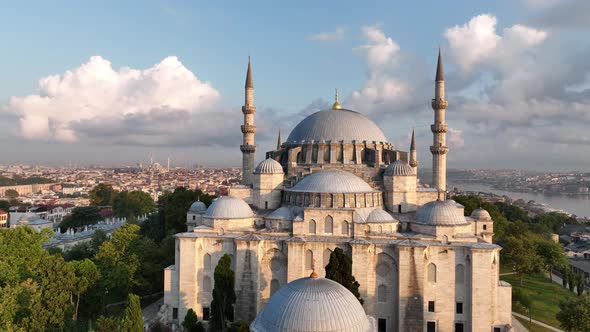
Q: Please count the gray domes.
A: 11